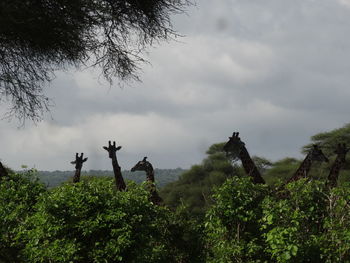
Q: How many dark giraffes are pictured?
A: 6